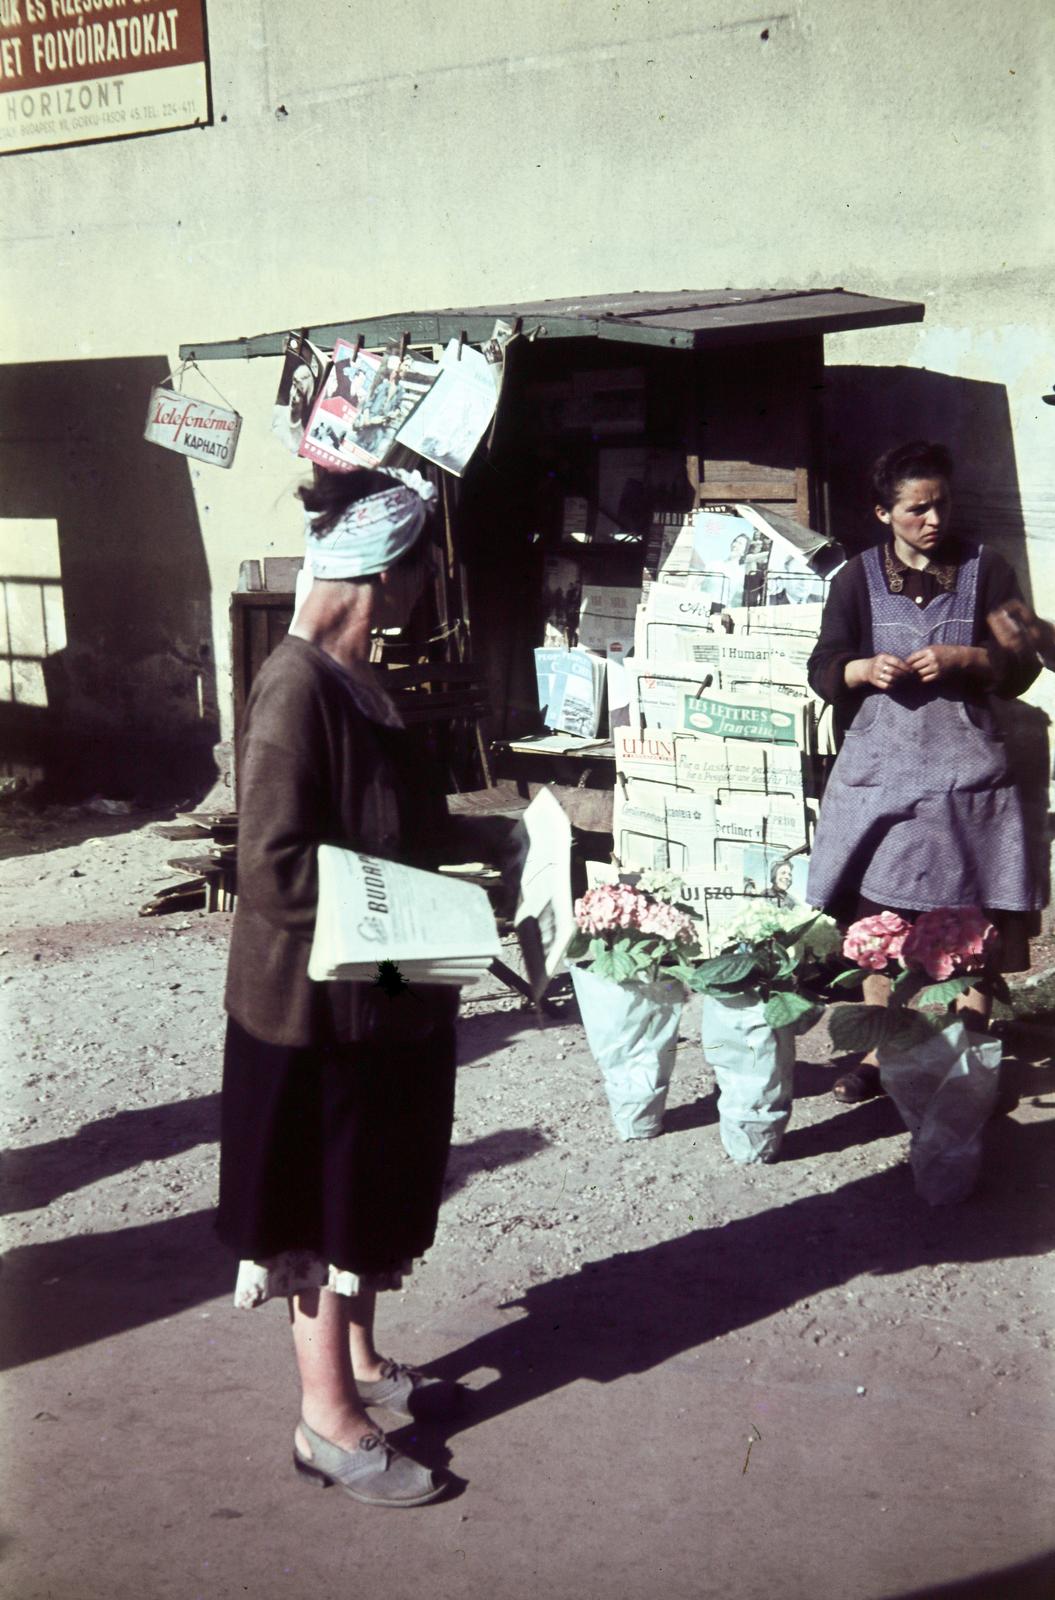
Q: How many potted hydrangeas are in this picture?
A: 3